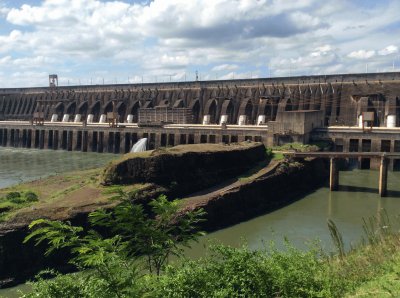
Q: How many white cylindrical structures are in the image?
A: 12